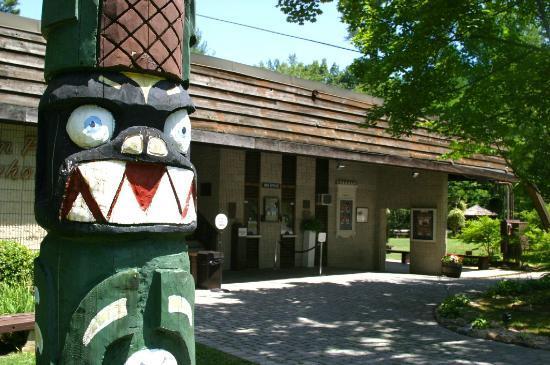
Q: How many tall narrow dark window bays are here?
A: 3